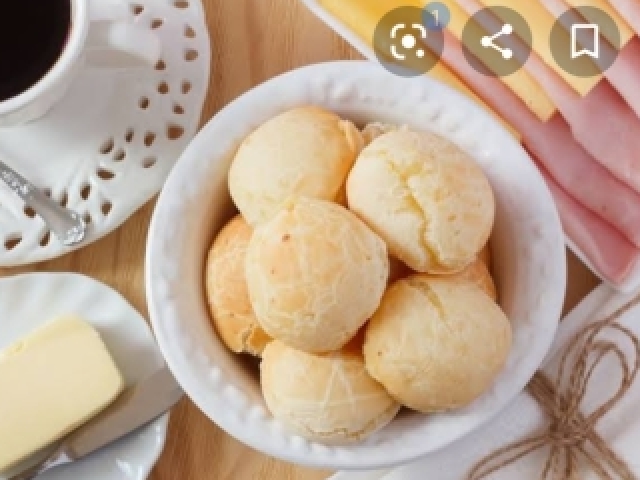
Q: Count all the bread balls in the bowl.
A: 7